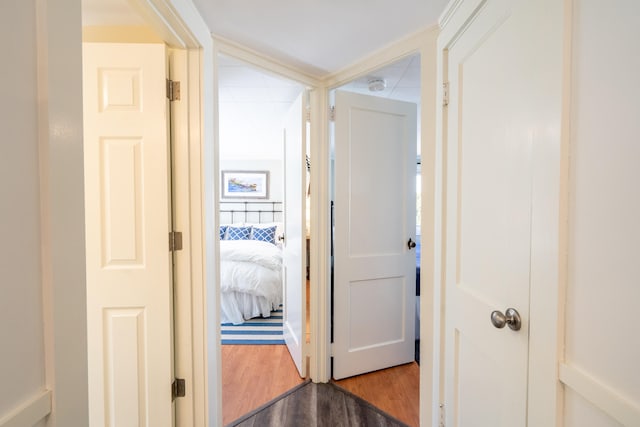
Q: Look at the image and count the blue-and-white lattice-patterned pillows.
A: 3